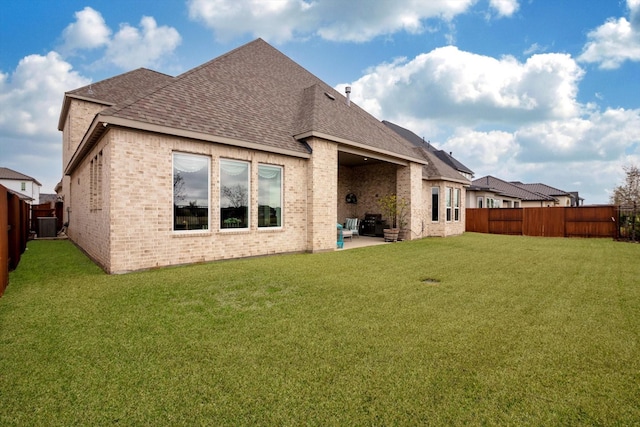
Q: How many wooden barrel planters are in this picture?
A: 2